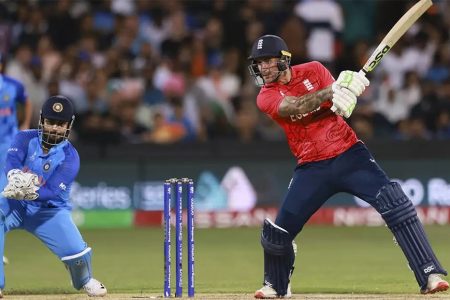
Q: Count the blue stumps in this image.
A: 3